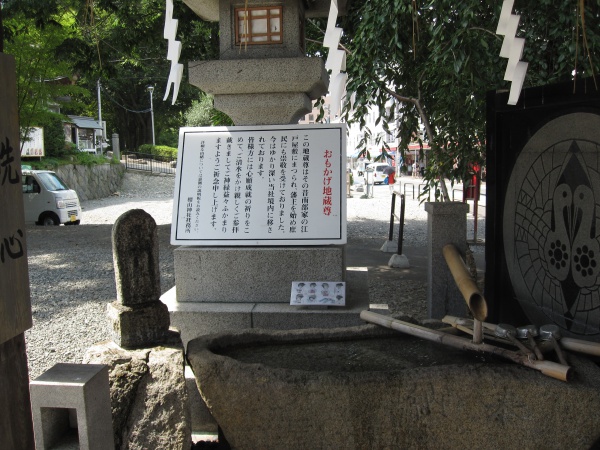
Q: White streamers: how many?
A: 3